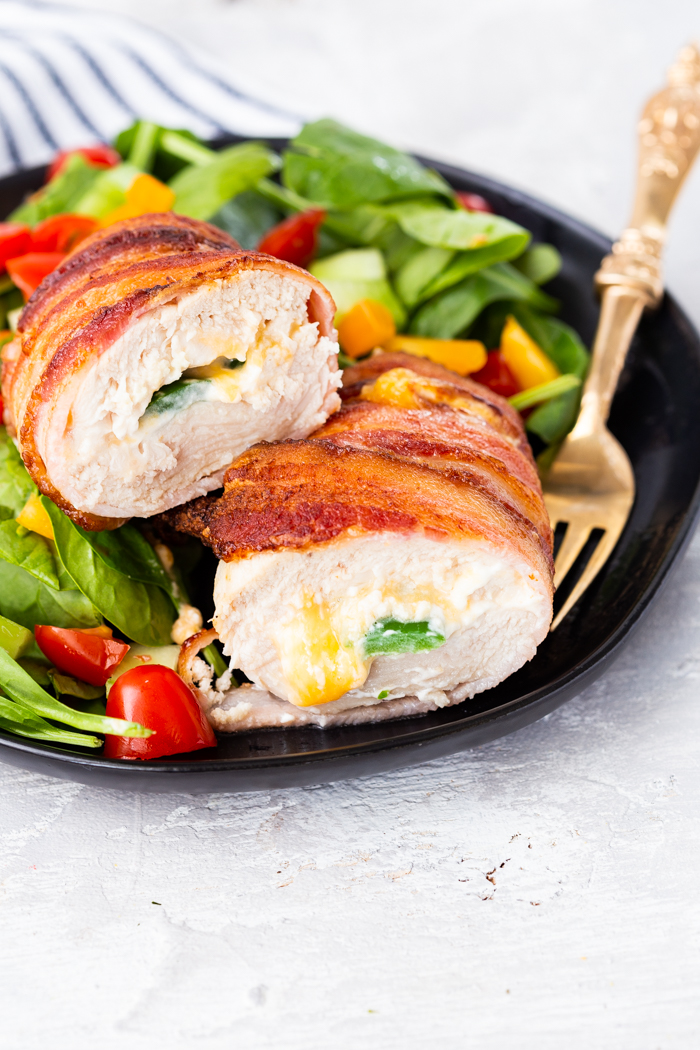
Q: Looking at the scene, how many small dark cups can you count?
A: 0